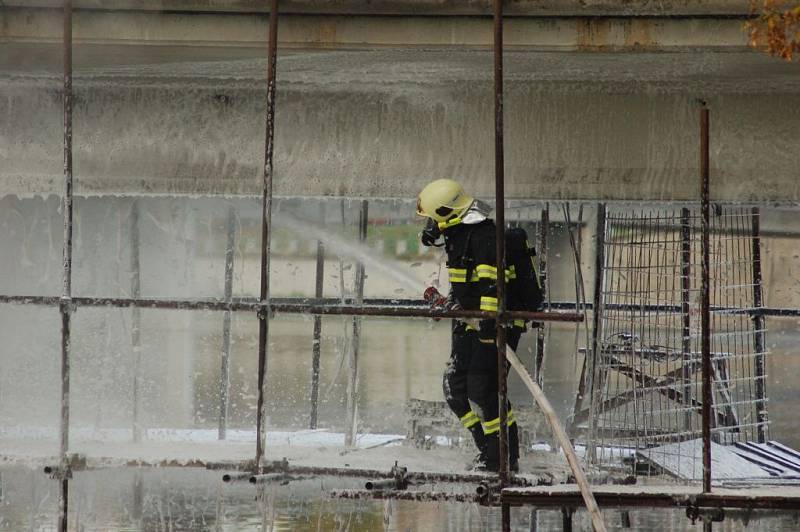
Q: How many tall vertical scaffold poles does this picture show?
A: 4